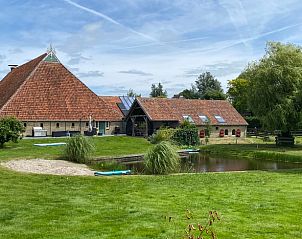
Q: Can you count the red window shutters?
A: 3